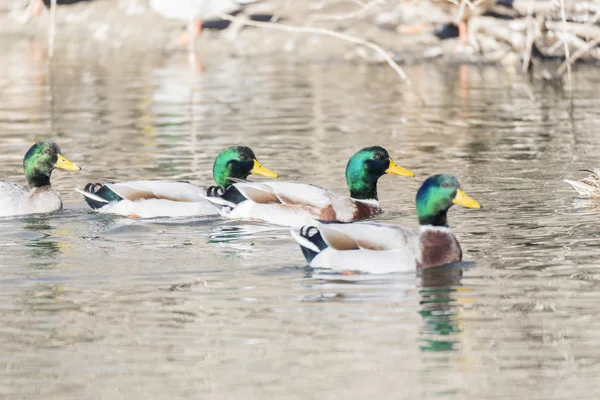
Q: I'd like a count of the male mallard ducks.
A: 4